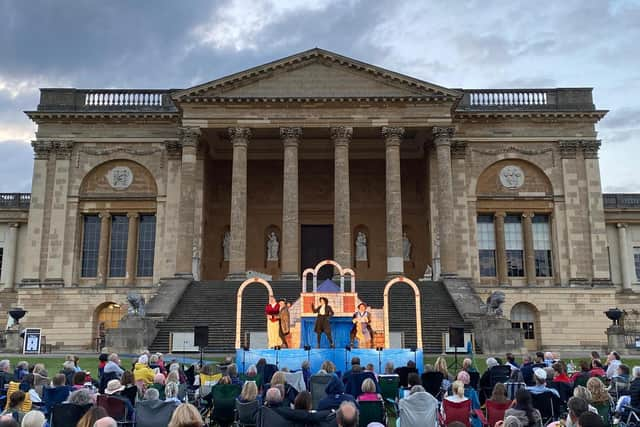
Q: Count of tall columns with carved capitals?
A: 6